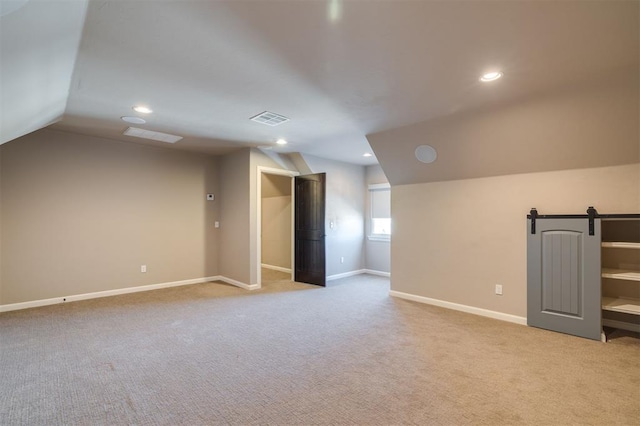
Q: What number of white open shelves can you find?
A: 3